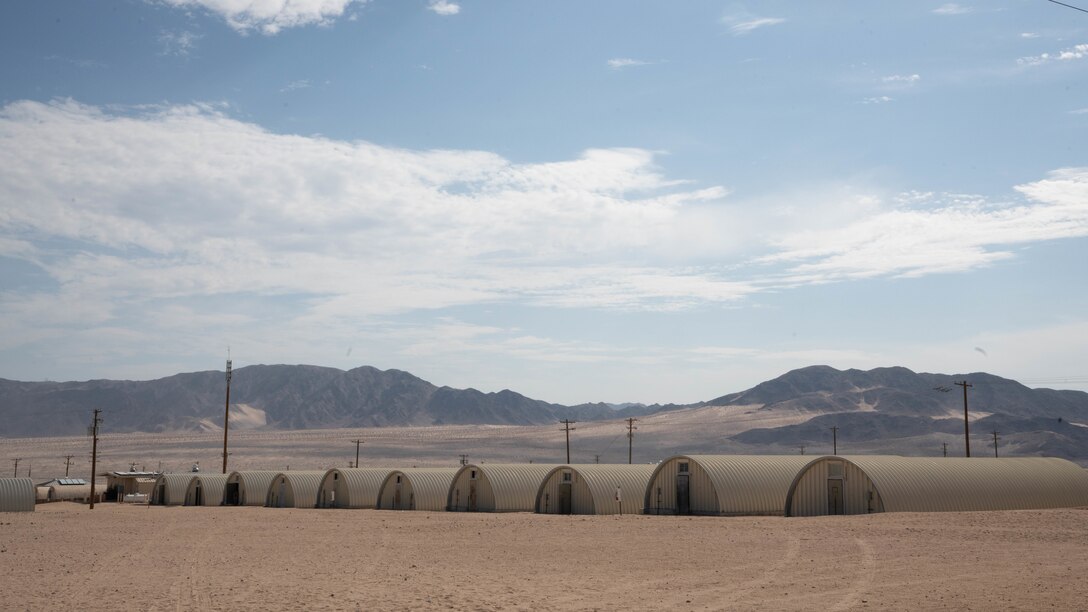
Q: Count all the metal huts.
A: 11